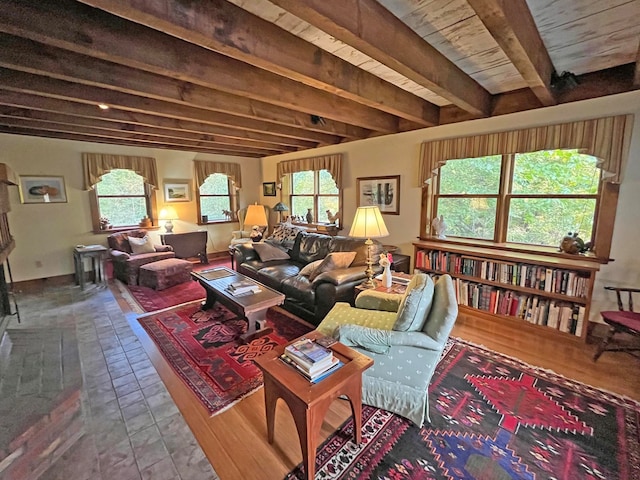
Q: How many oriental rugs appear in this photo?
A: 3